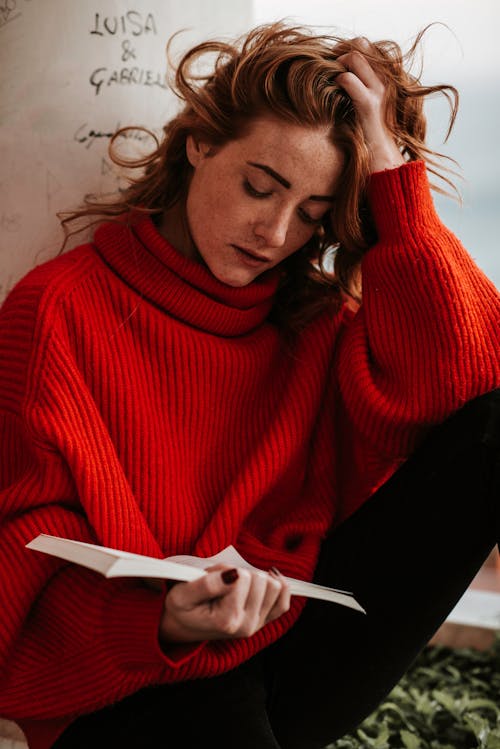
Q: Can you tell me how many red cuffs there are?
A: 2